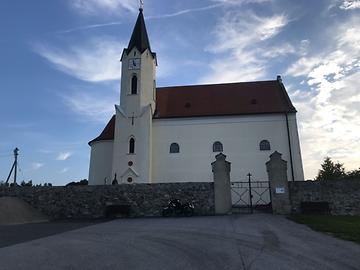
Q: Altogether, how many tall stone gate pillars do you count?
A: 2